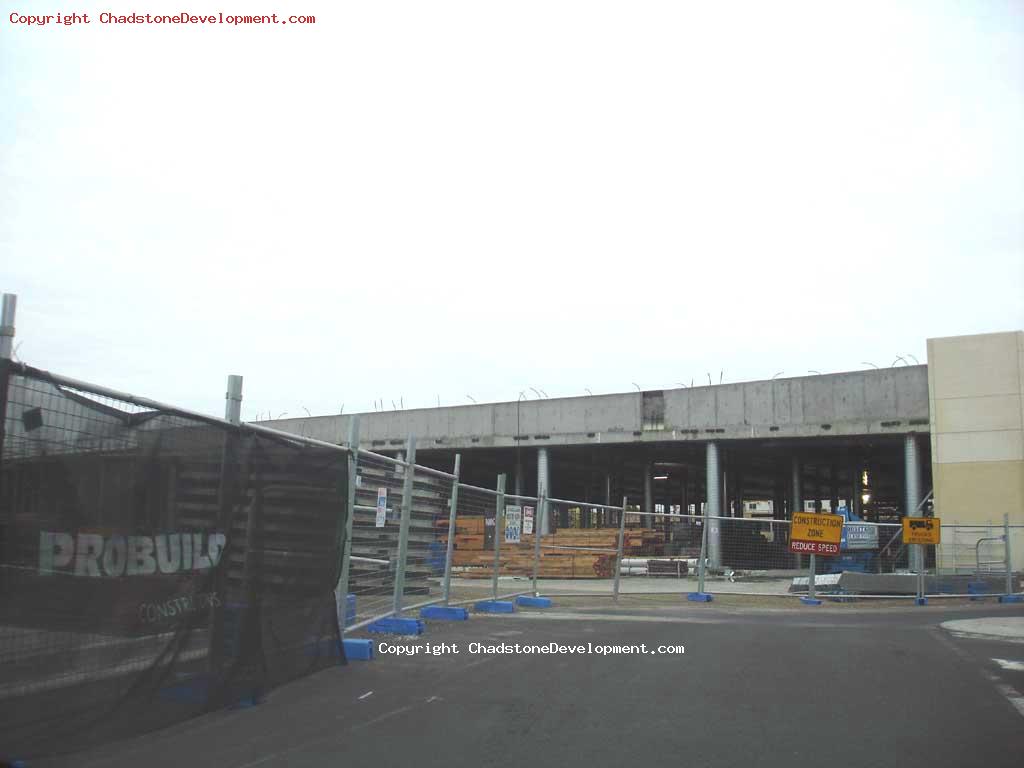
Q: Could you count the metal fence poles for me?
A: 12